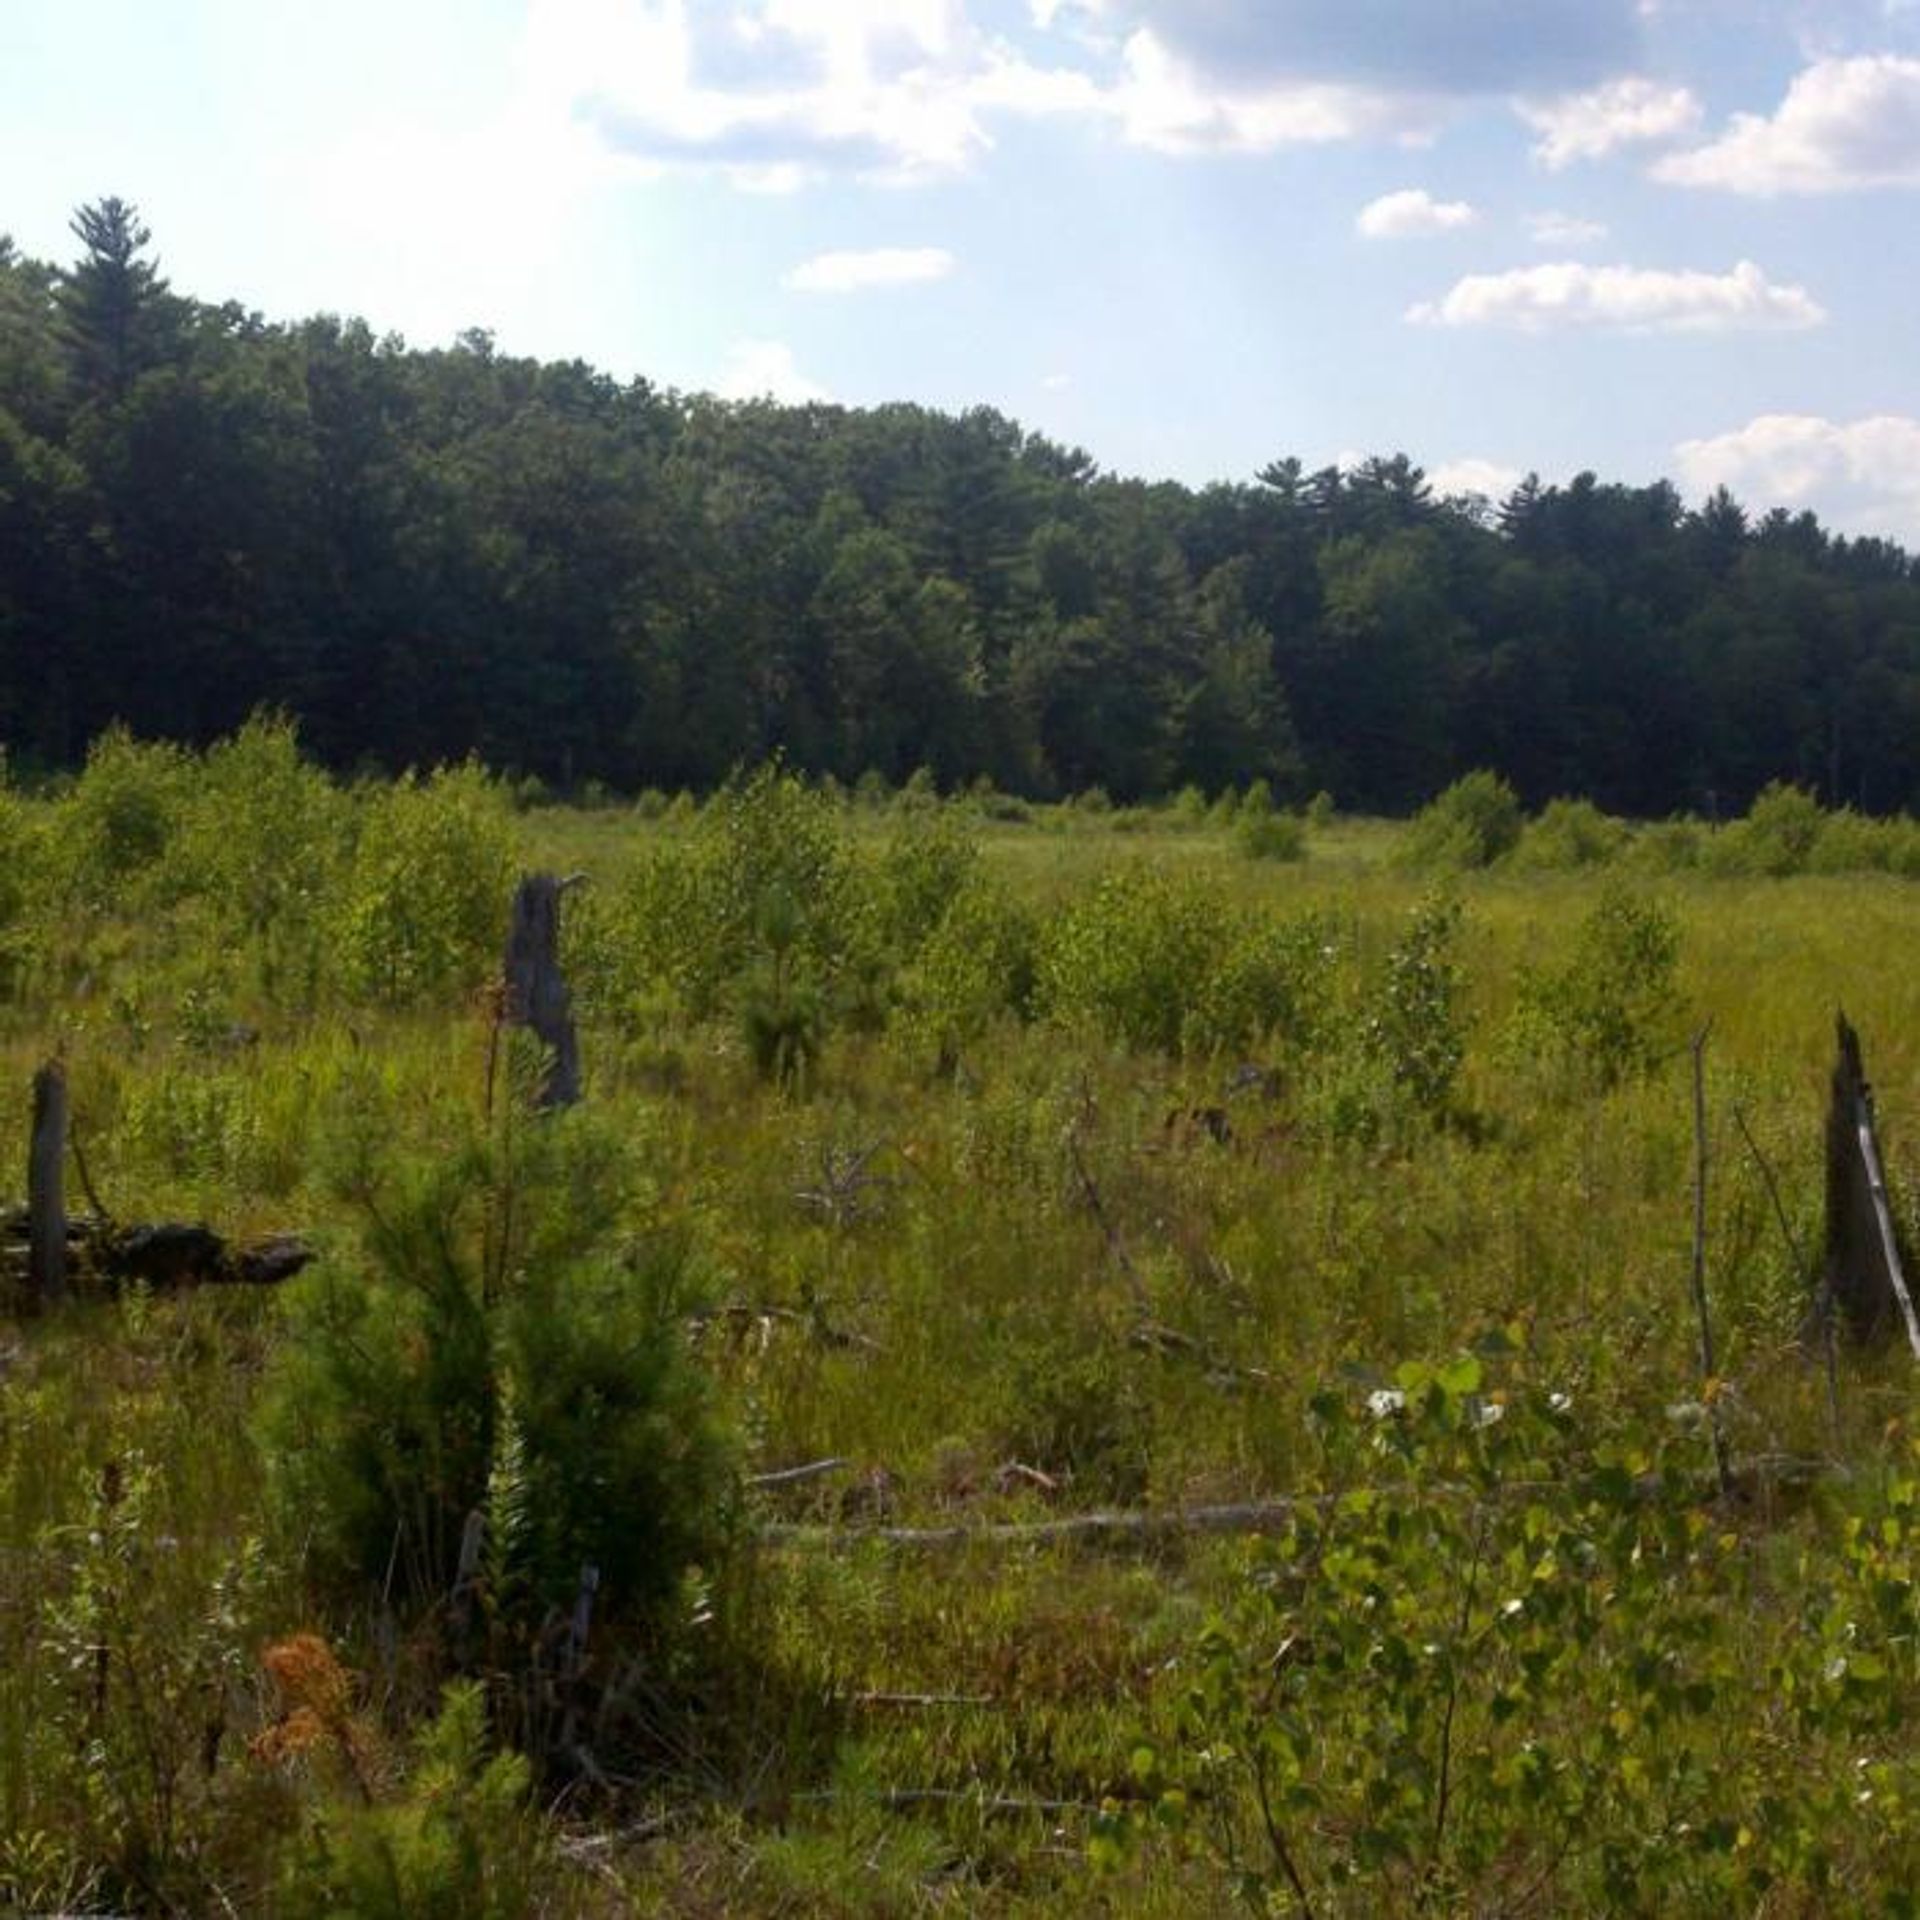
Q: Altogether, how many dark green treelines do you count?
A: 1